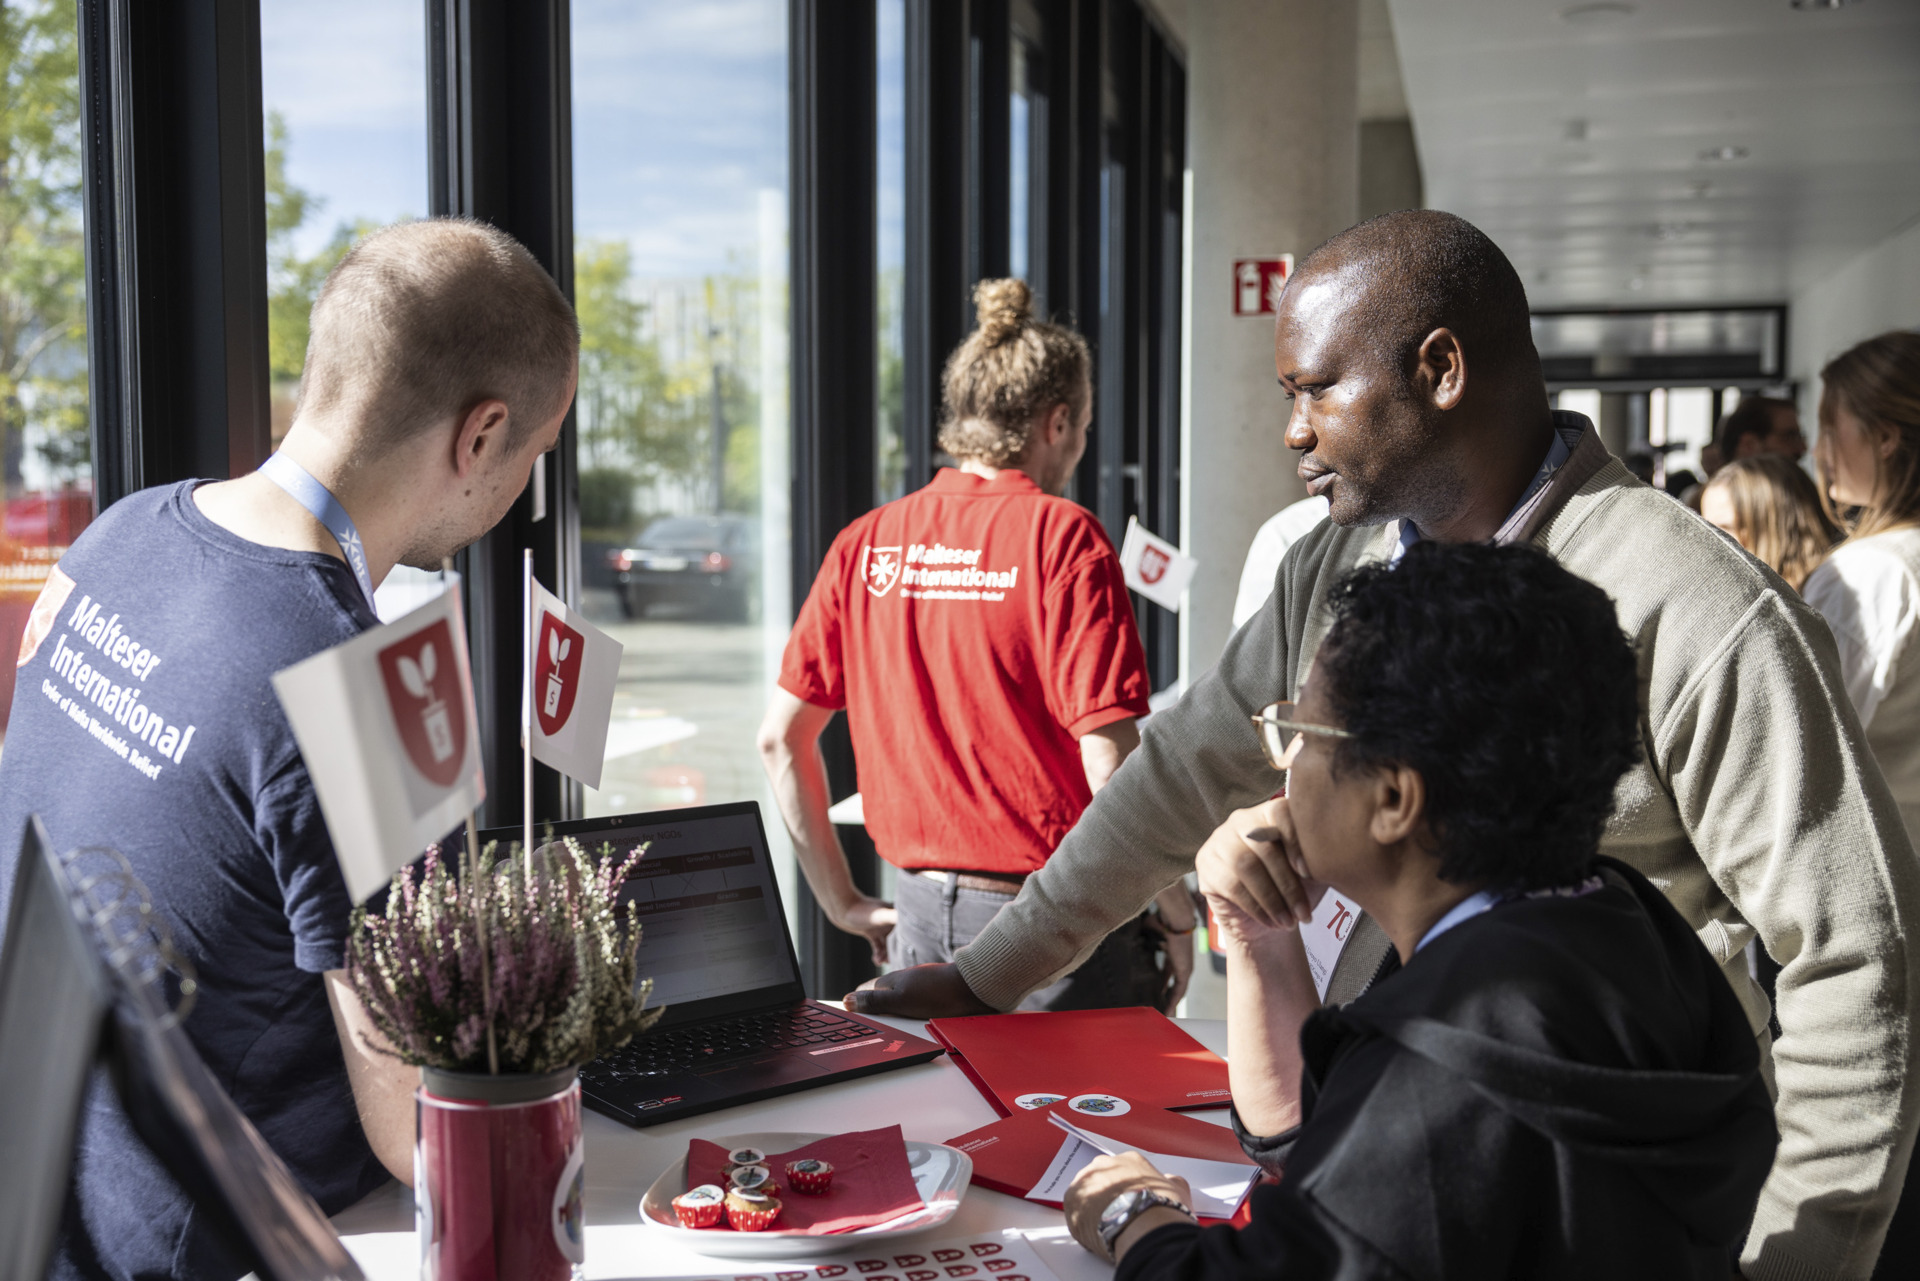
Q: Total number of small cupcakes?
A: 5